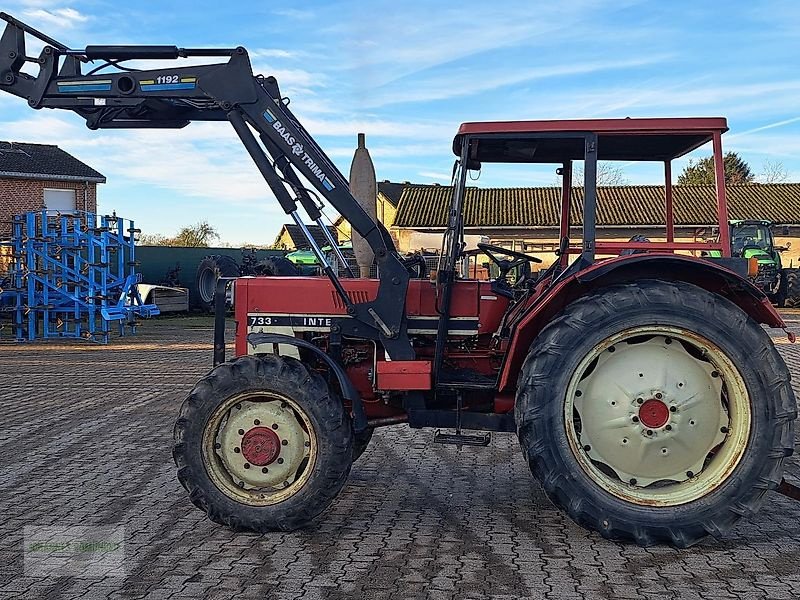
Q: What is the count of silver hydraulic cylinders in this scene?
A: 2